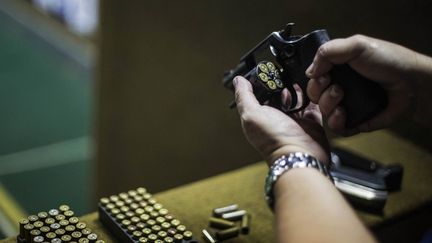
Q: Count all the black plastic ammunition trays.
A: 2